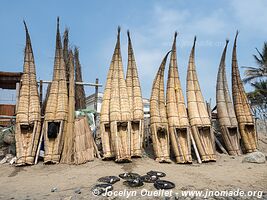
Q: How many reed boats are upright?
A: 10